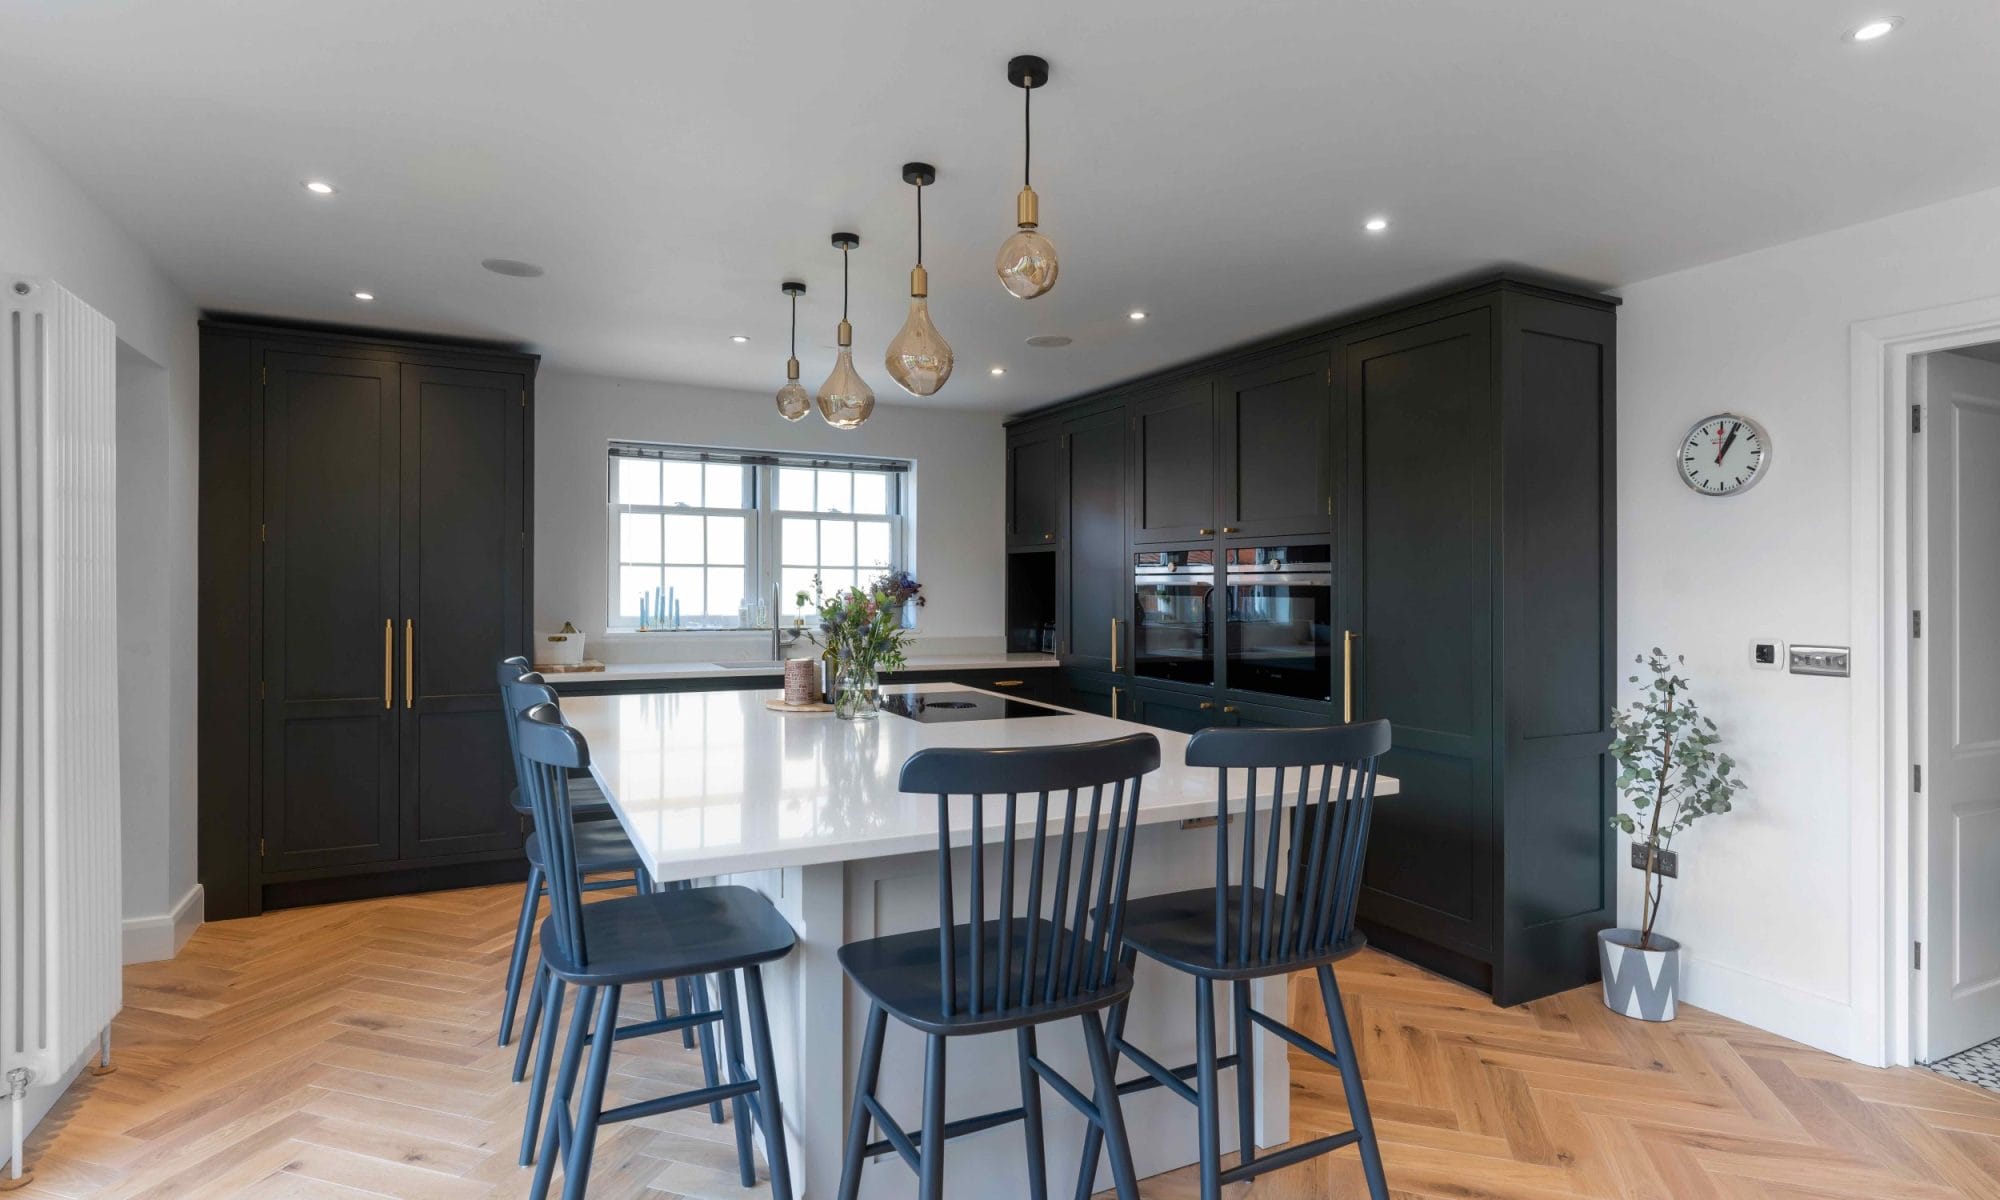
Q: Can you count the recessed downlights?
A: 7